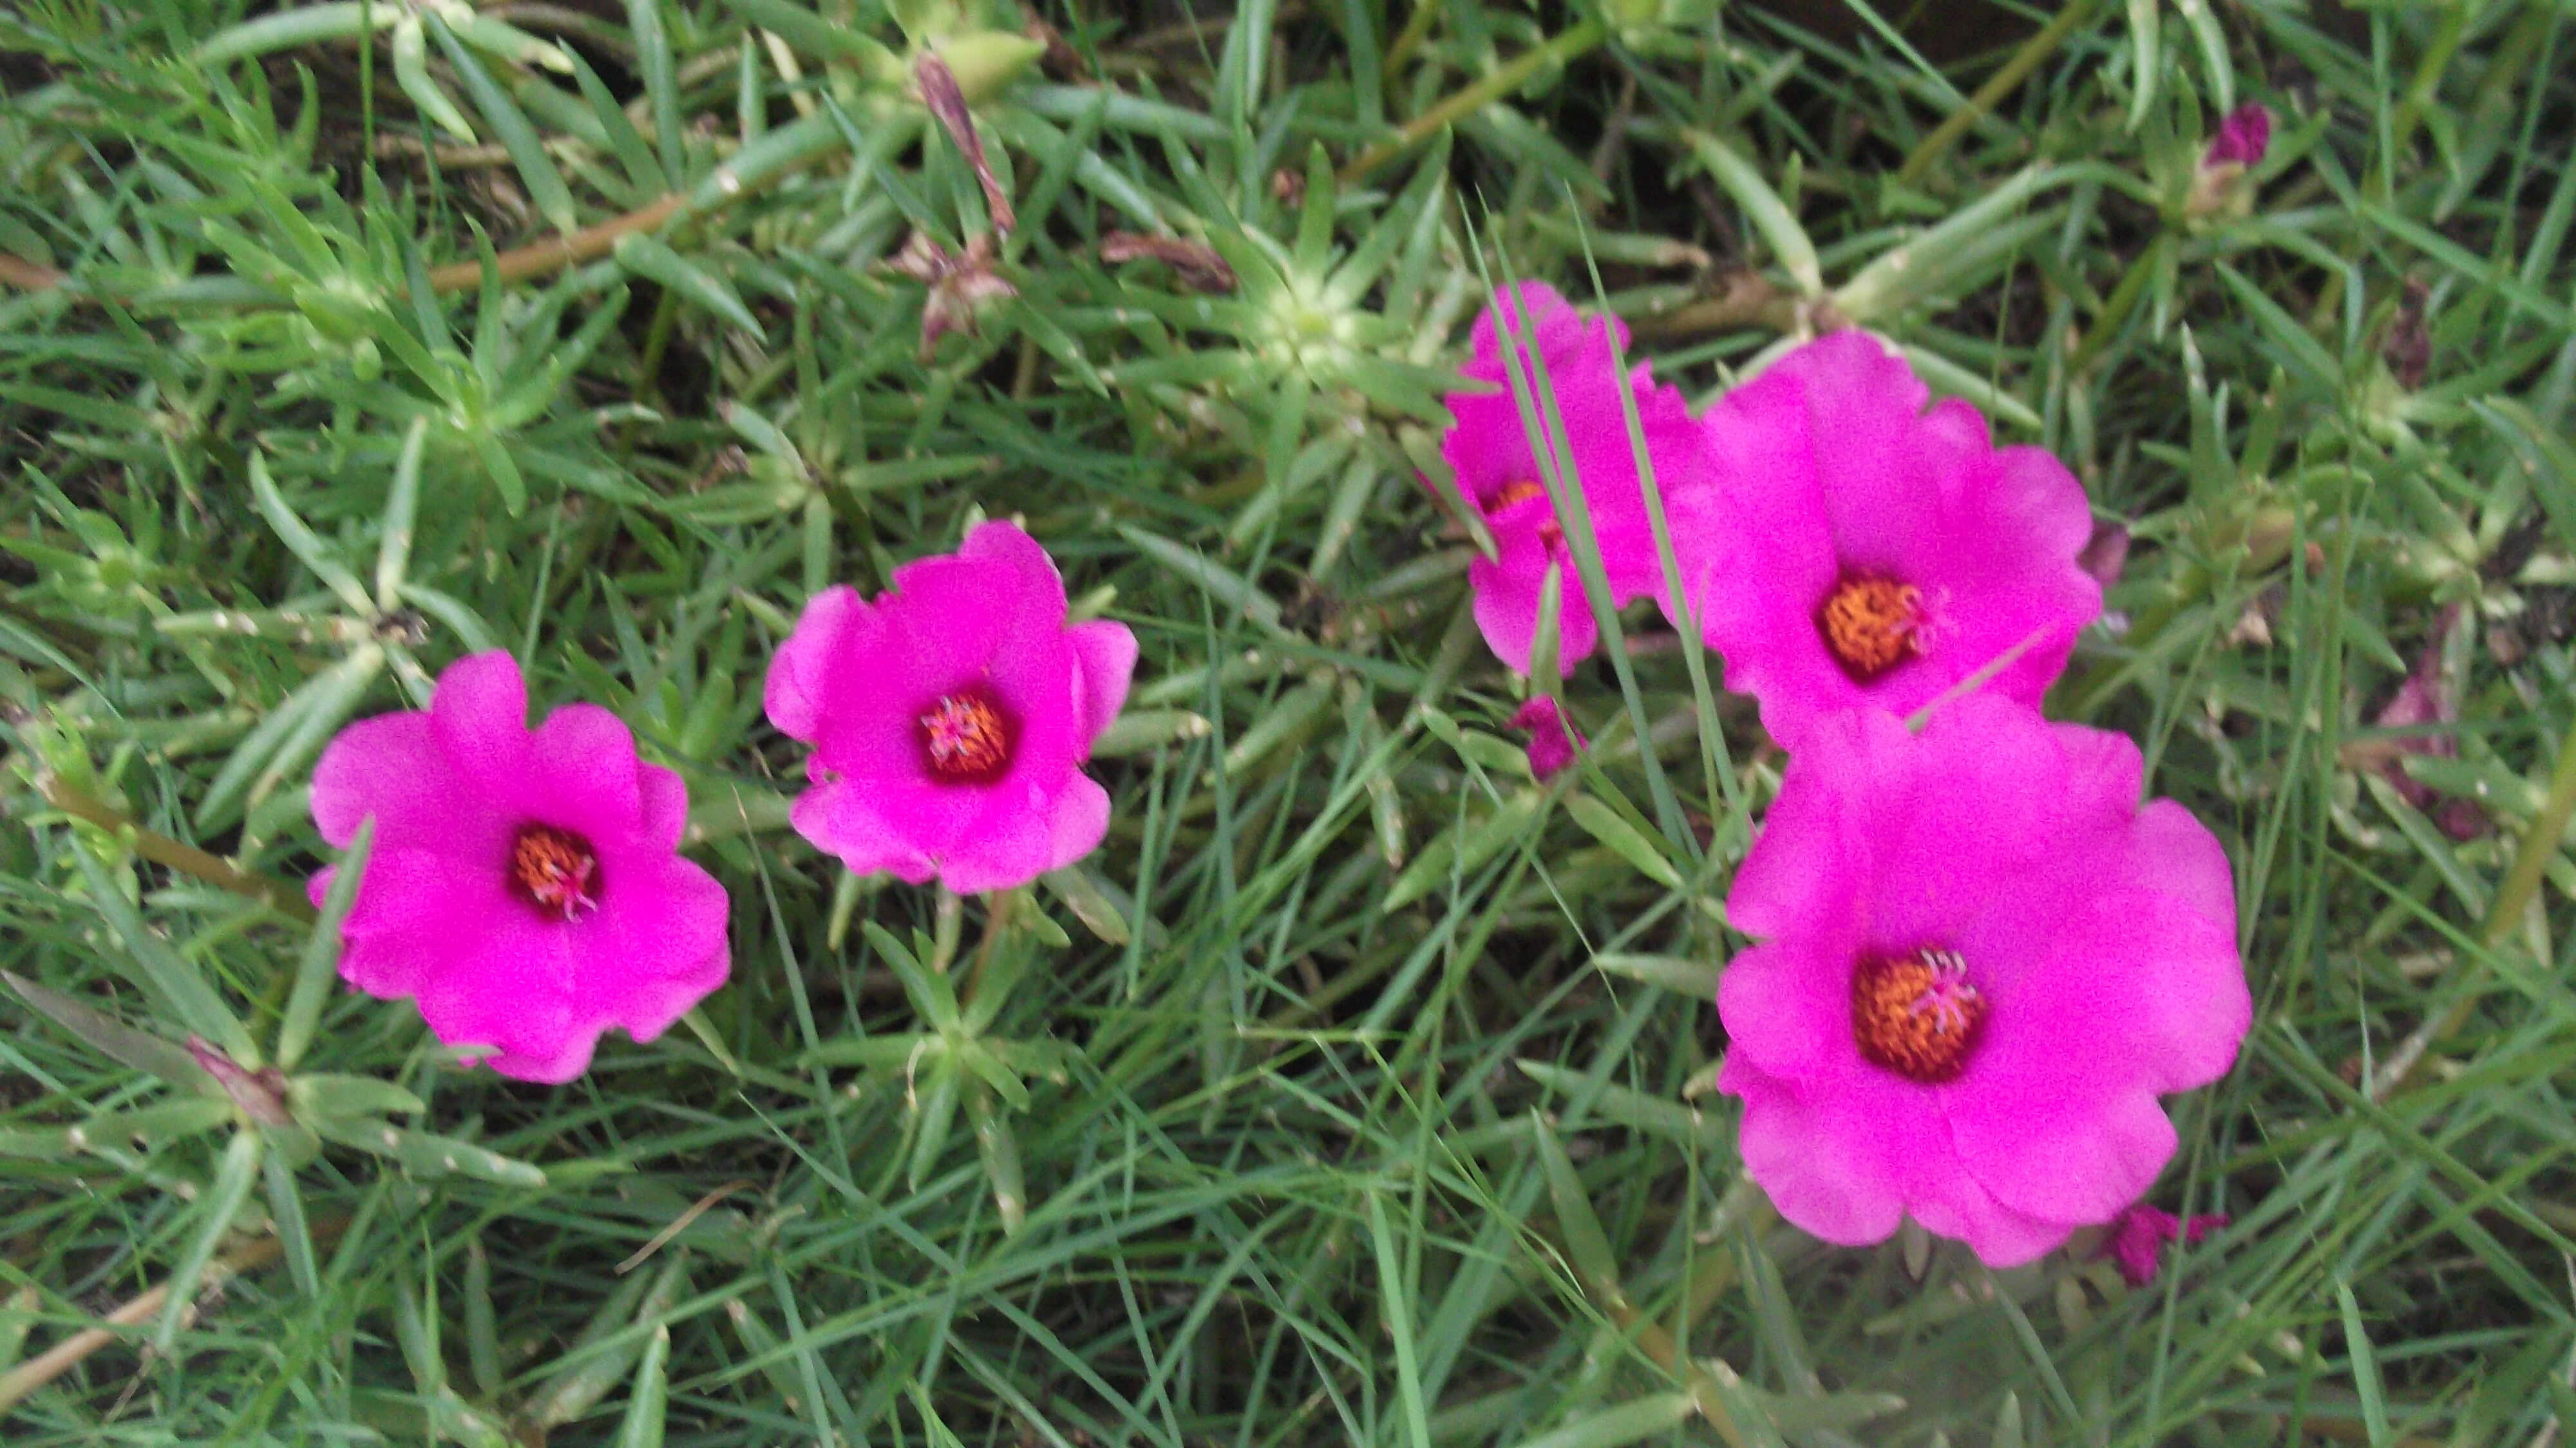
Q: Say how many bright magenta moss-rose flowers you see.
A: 5